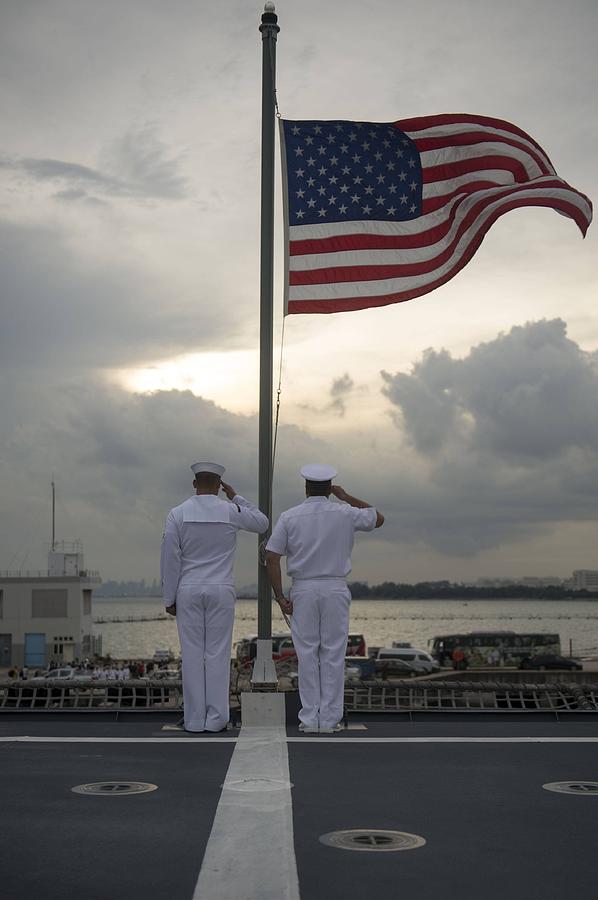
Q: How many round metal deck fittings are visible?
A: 3